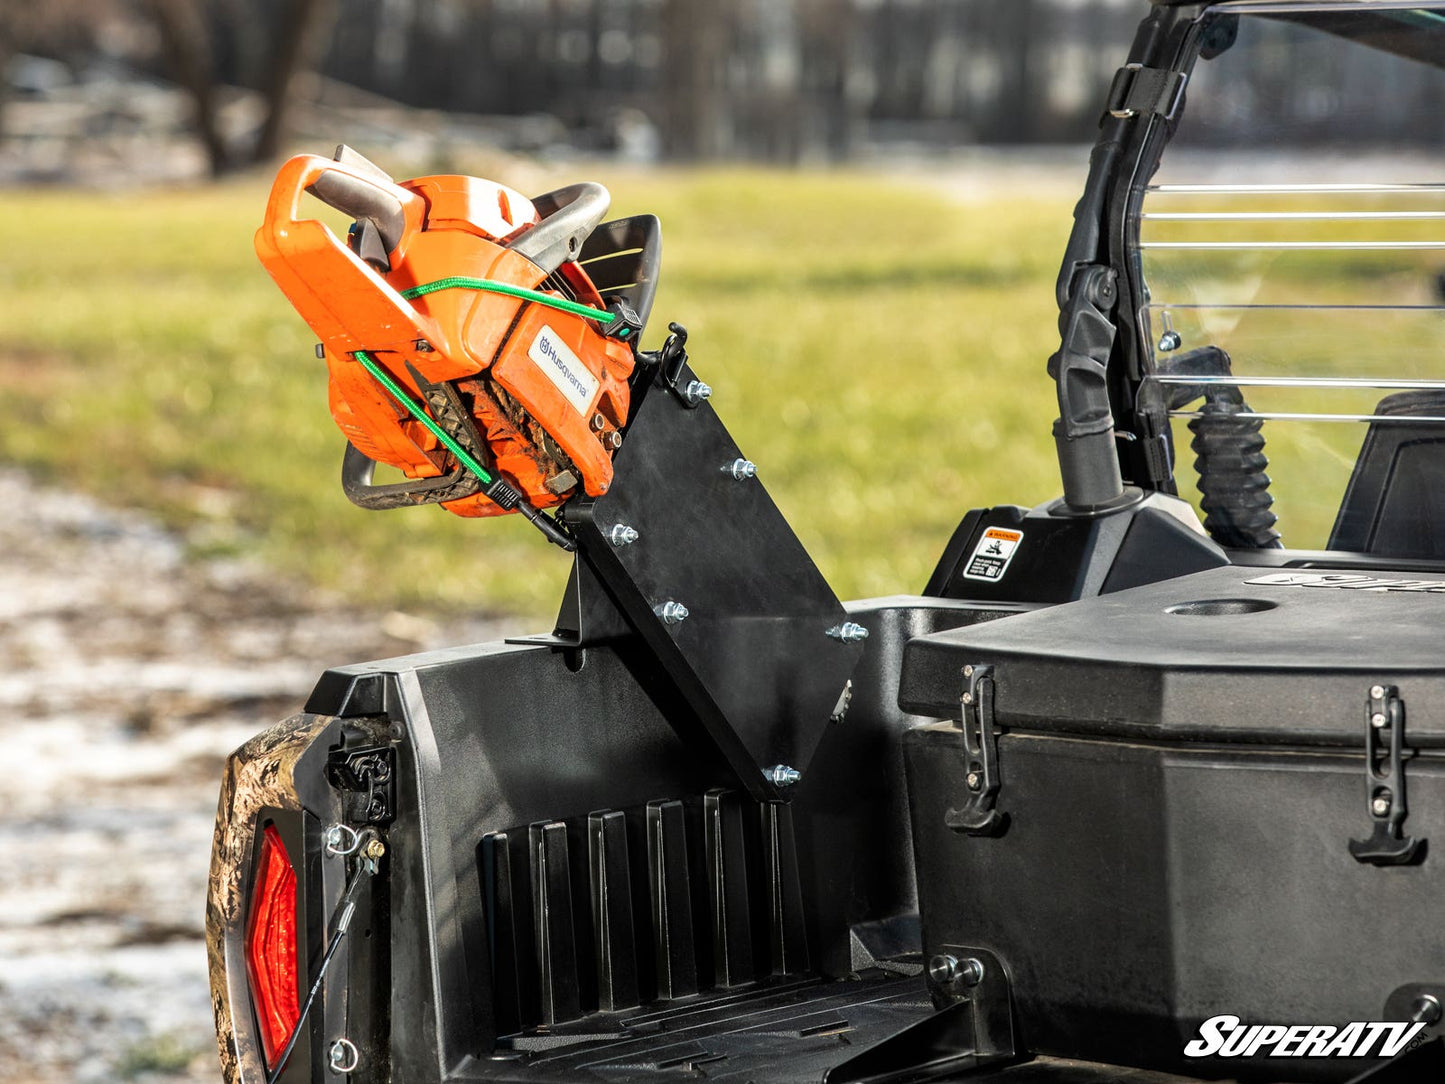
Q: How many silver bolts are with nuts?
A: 6